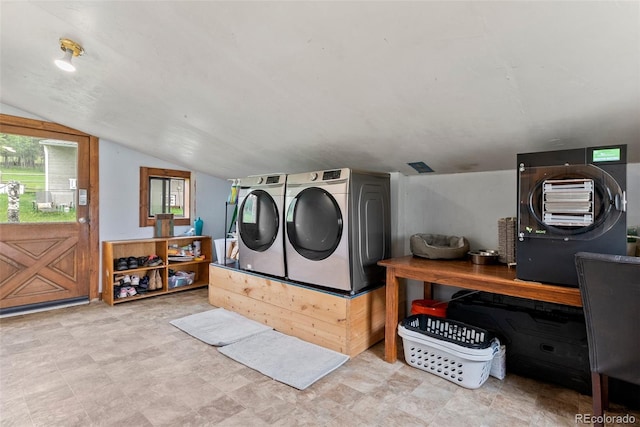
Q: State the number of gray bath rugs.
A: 2